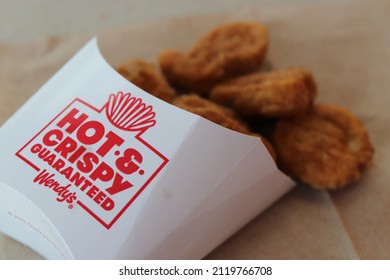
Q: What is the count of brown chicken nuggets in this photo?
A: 5